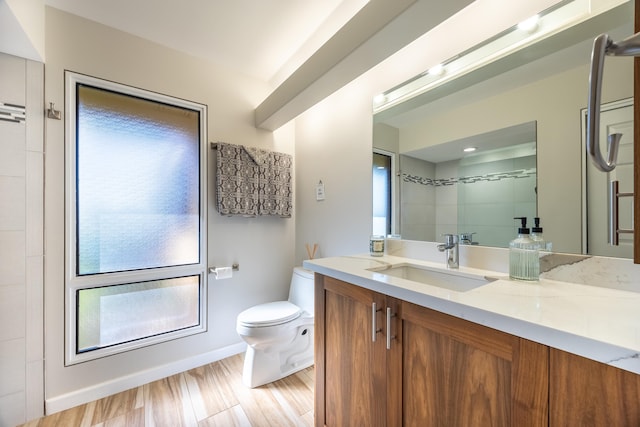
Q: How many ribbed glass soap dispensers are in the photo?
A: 1